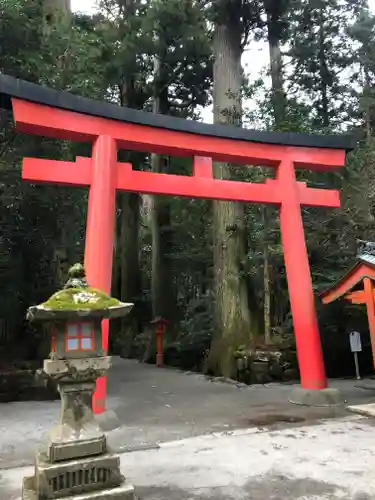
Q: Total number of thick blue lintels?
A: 0